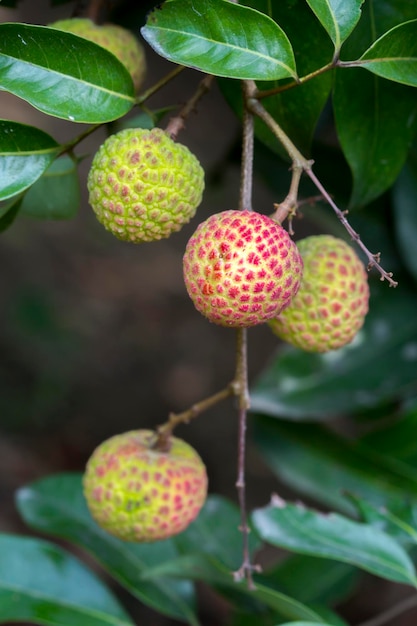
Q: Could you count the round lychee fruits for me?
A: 5